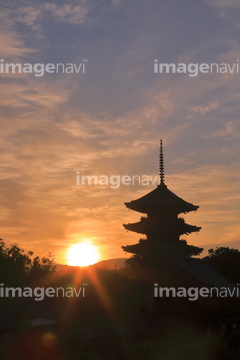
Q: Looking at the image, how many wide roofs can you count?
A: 3